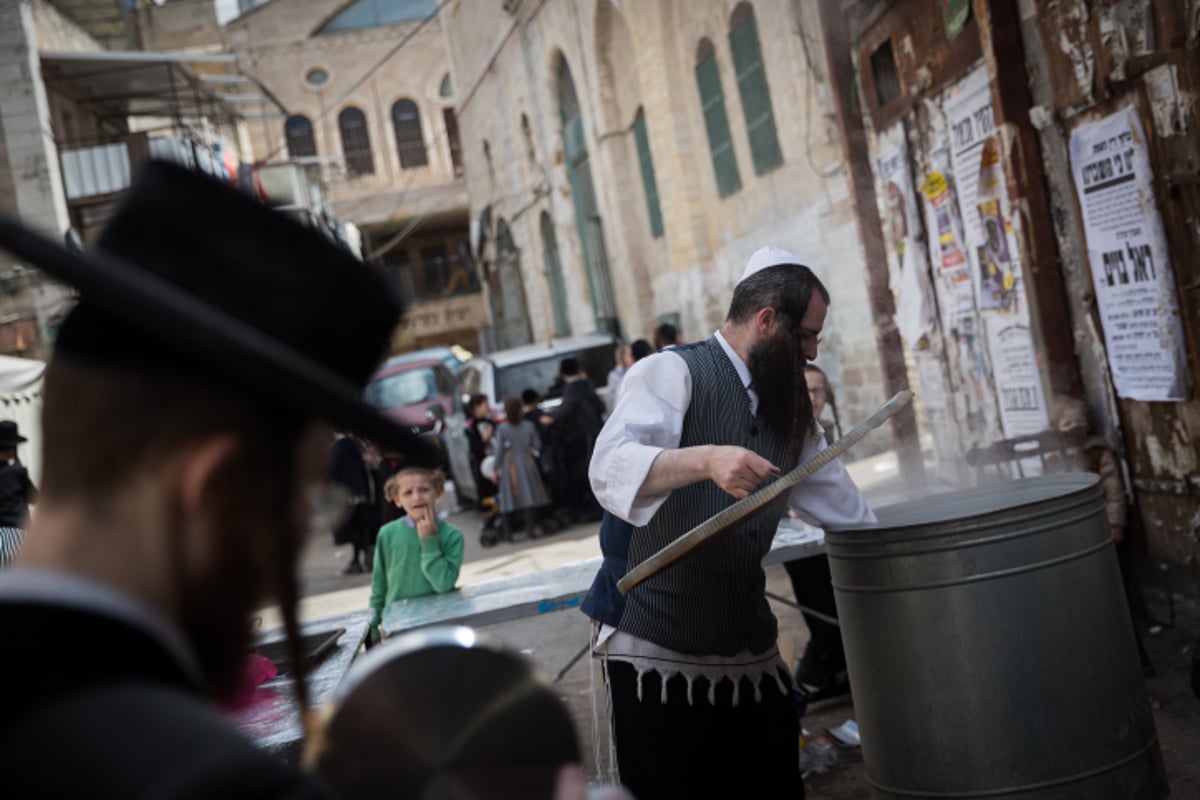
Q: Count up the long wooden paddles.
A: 1